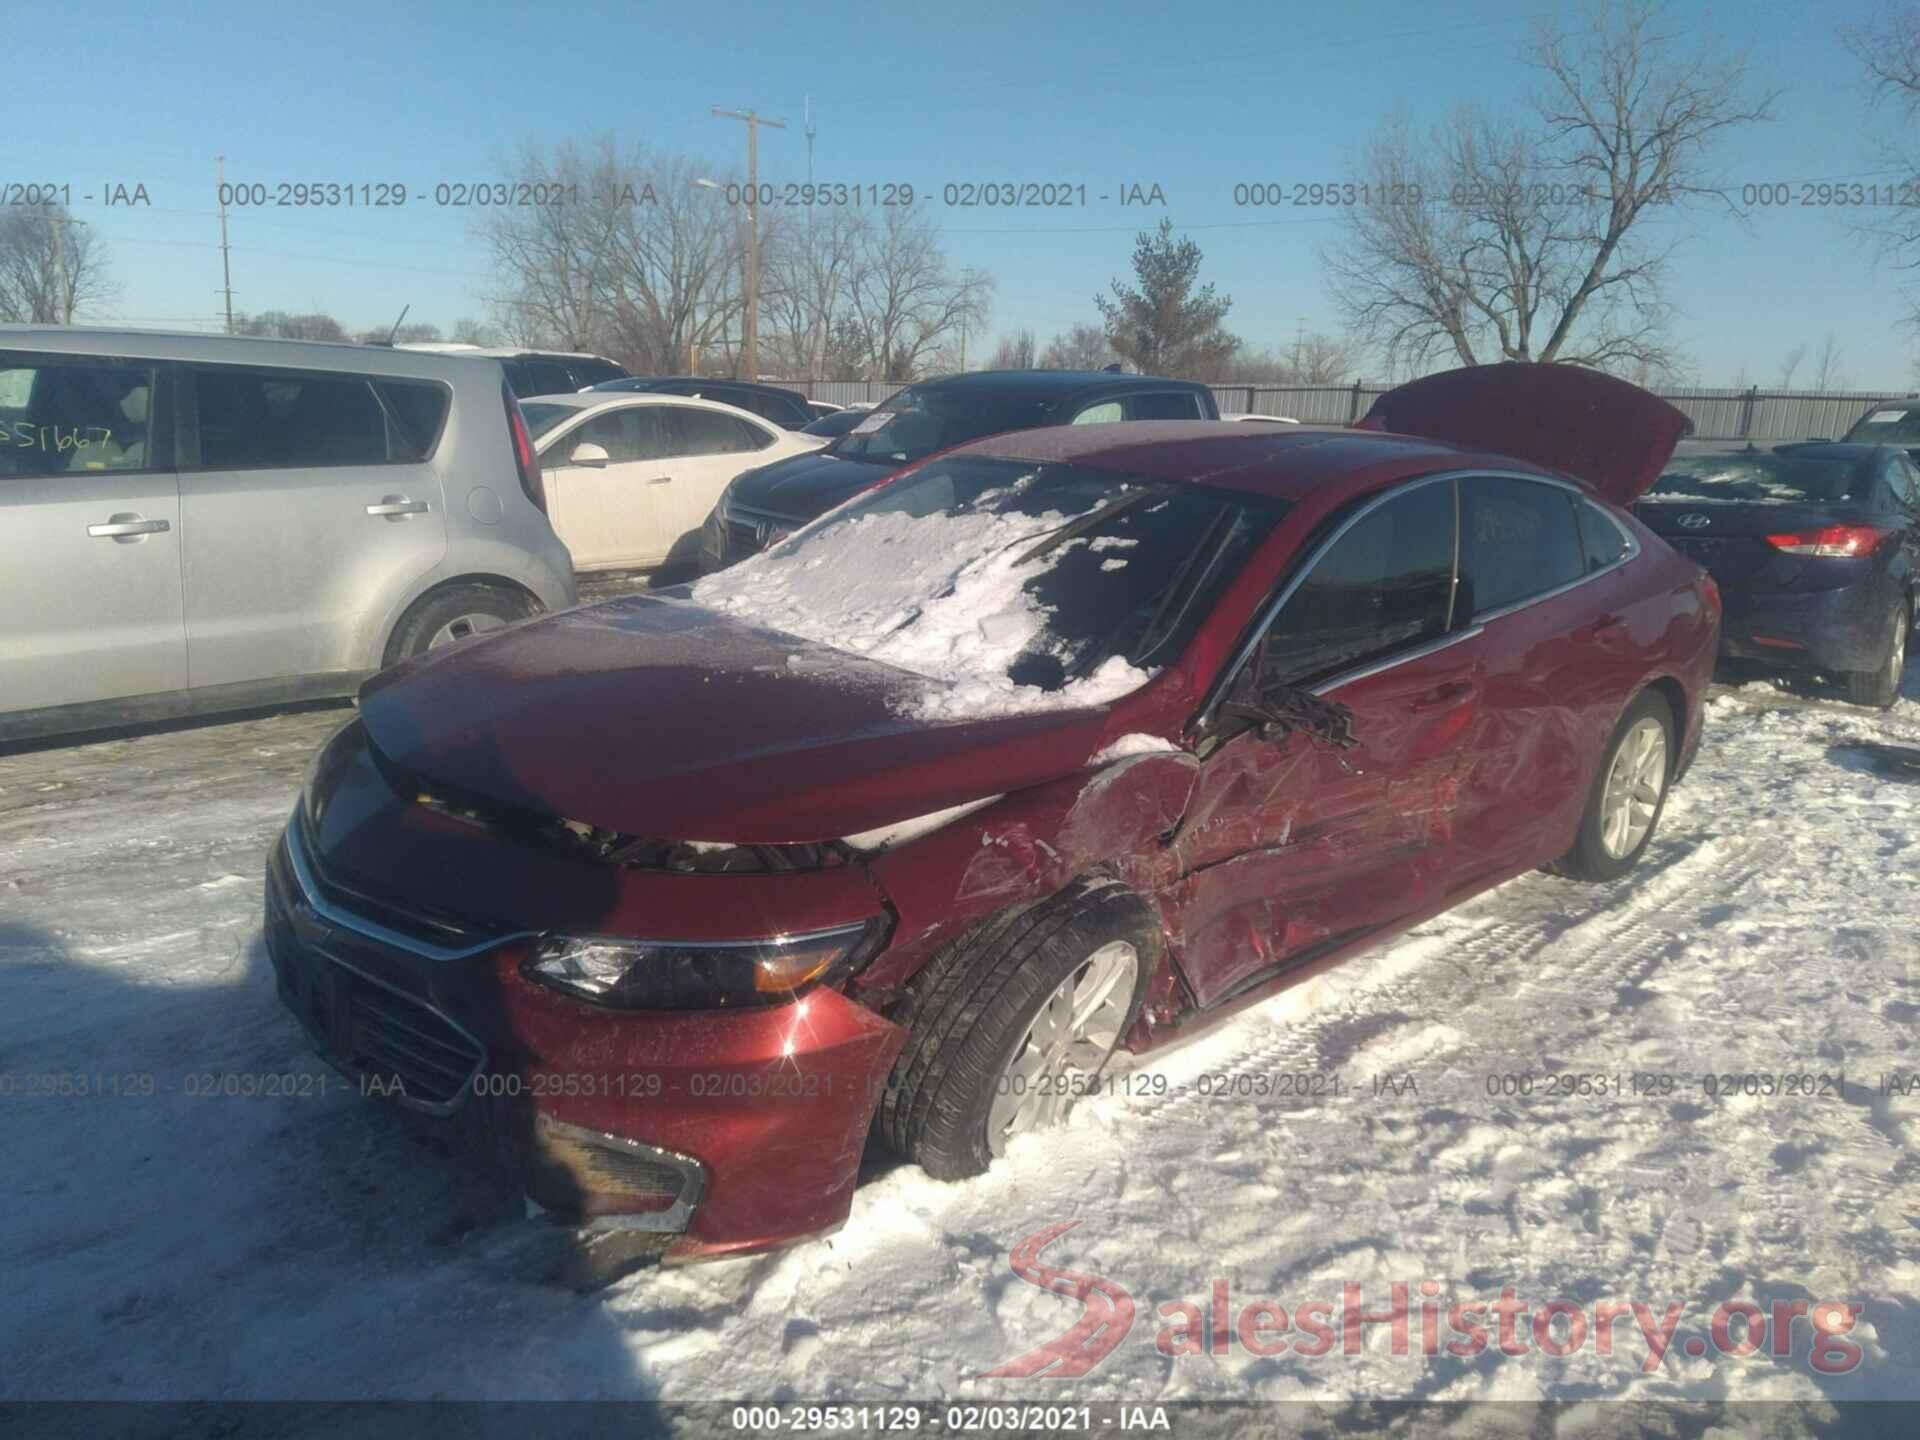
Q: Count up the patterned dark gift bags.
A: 0